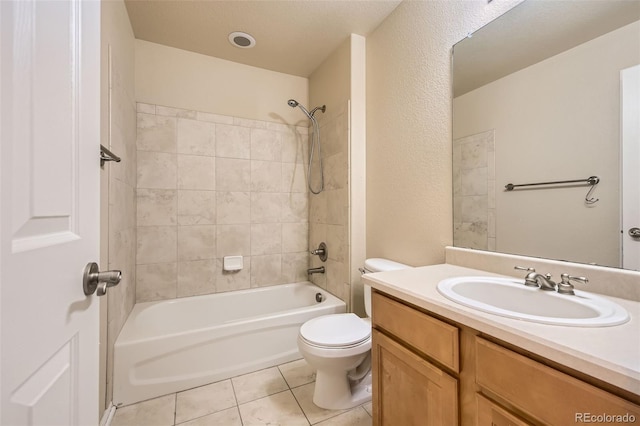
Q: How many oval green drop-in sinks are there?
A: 0